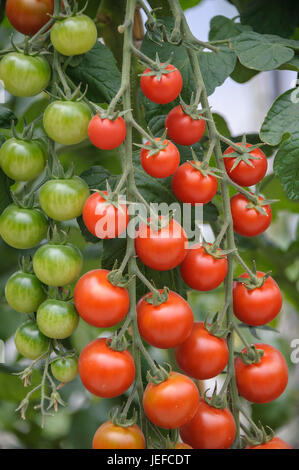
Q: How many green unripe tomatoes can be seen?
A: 11